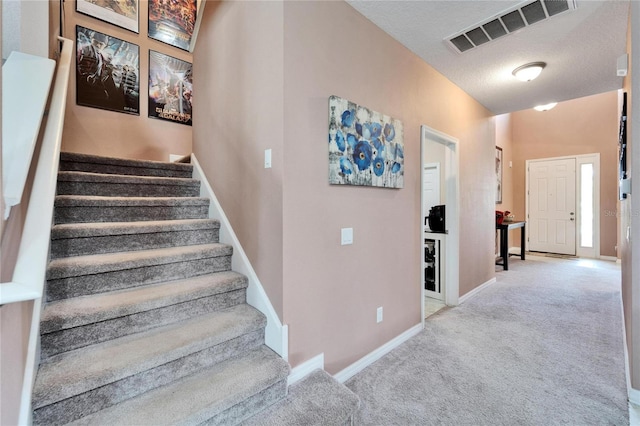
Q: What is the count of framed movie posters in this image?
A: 4